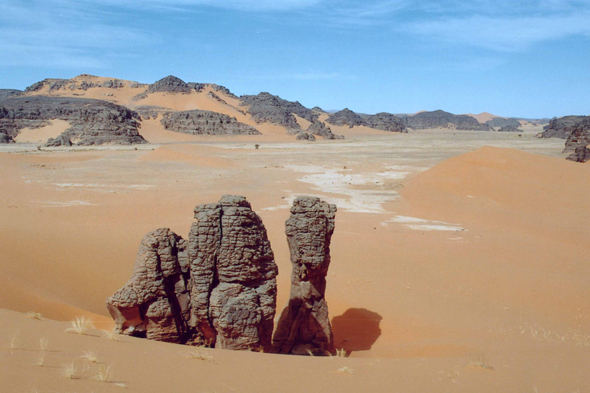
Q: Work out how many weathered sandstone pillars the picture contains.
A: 3